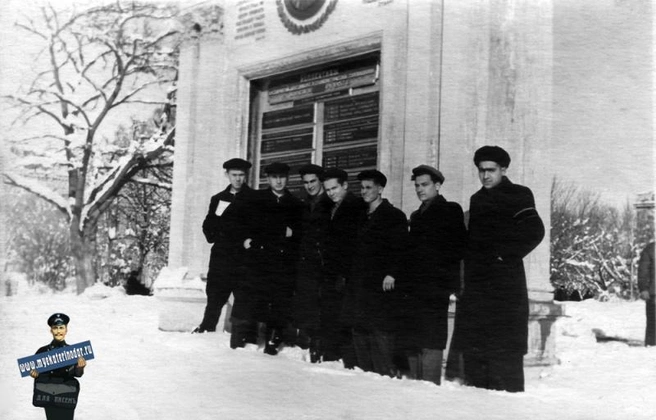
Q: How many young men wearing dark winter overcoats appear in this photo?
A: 7